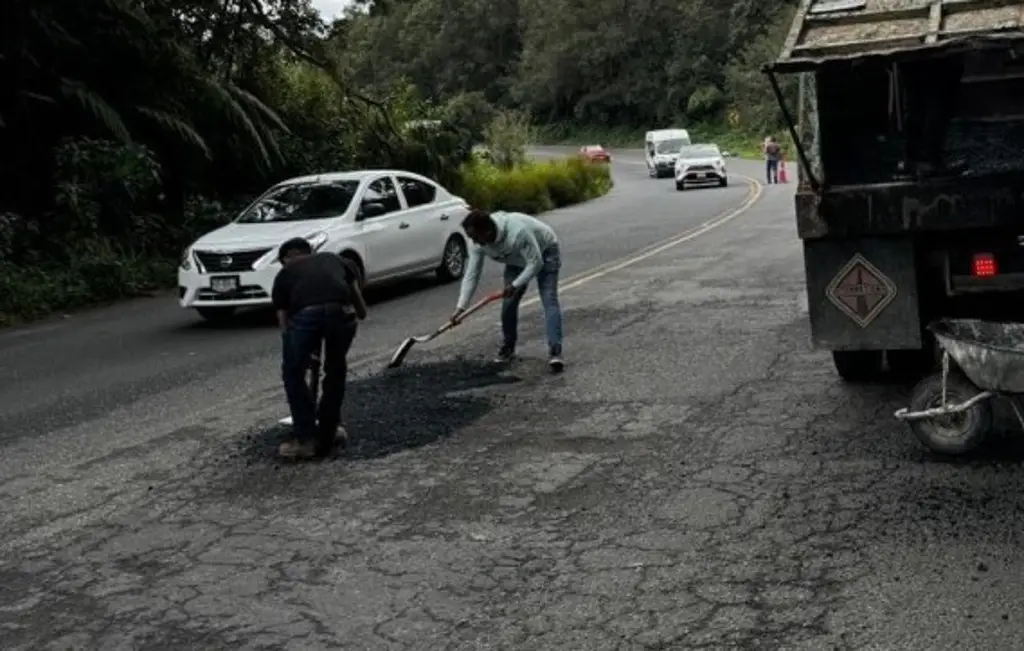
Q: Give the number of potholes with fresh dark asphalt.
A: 1